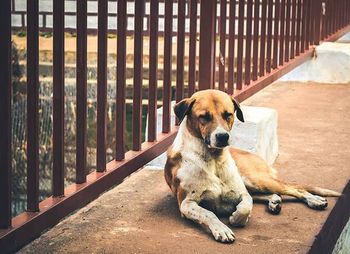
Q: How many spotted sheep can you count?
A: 0